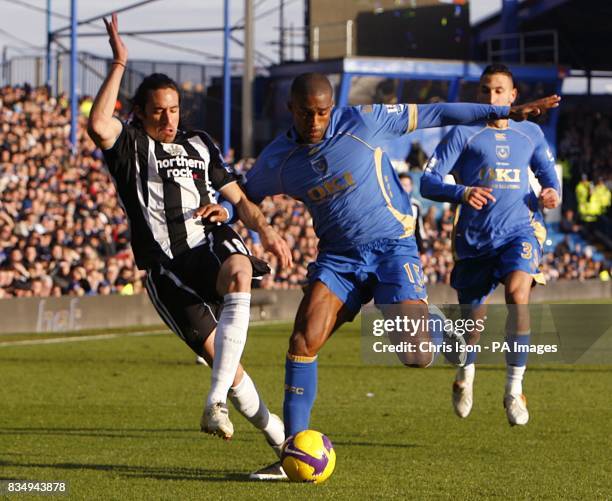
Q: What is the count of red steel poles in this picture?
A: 0